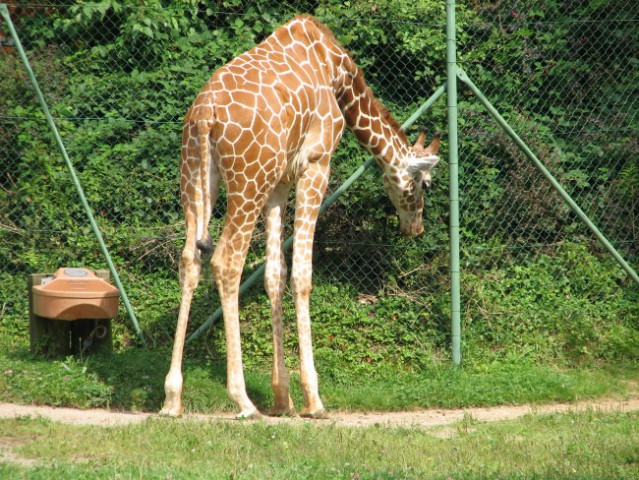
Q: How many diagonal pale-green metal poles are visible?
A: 3